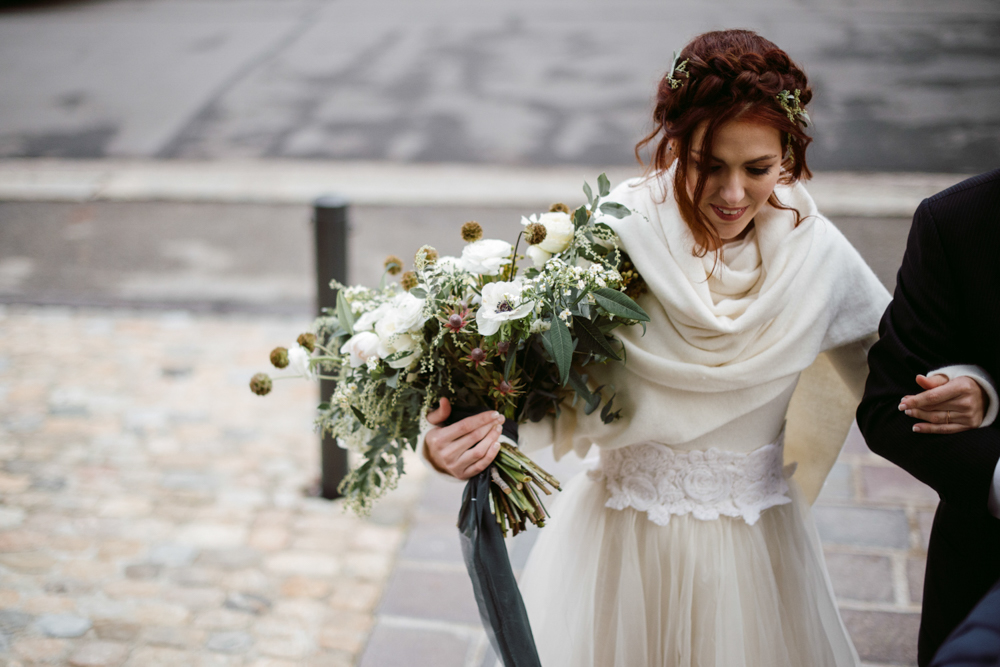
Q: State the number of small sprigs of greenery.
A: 2